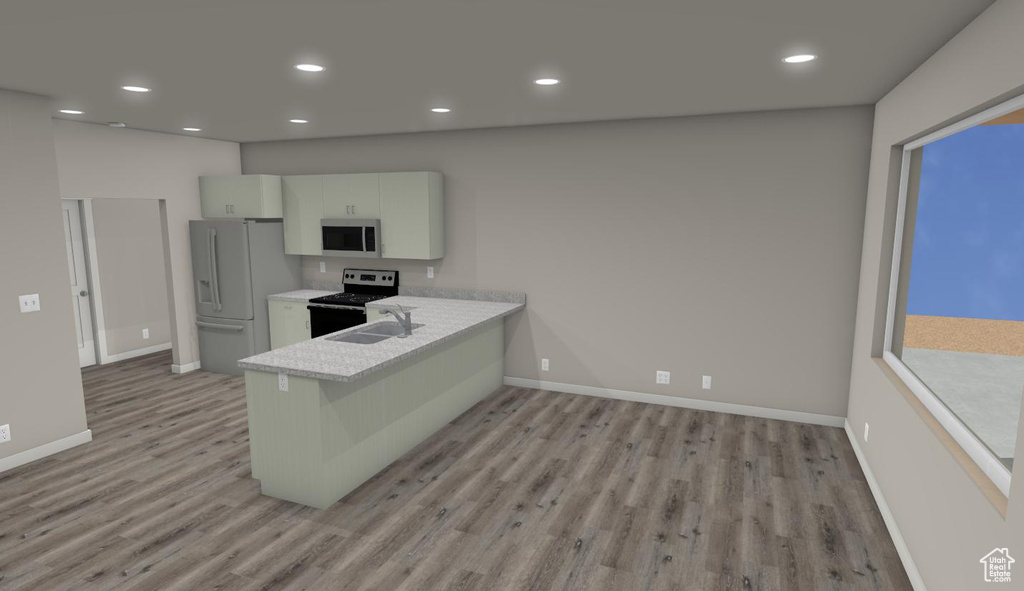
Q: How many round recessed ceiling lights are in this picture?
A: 8